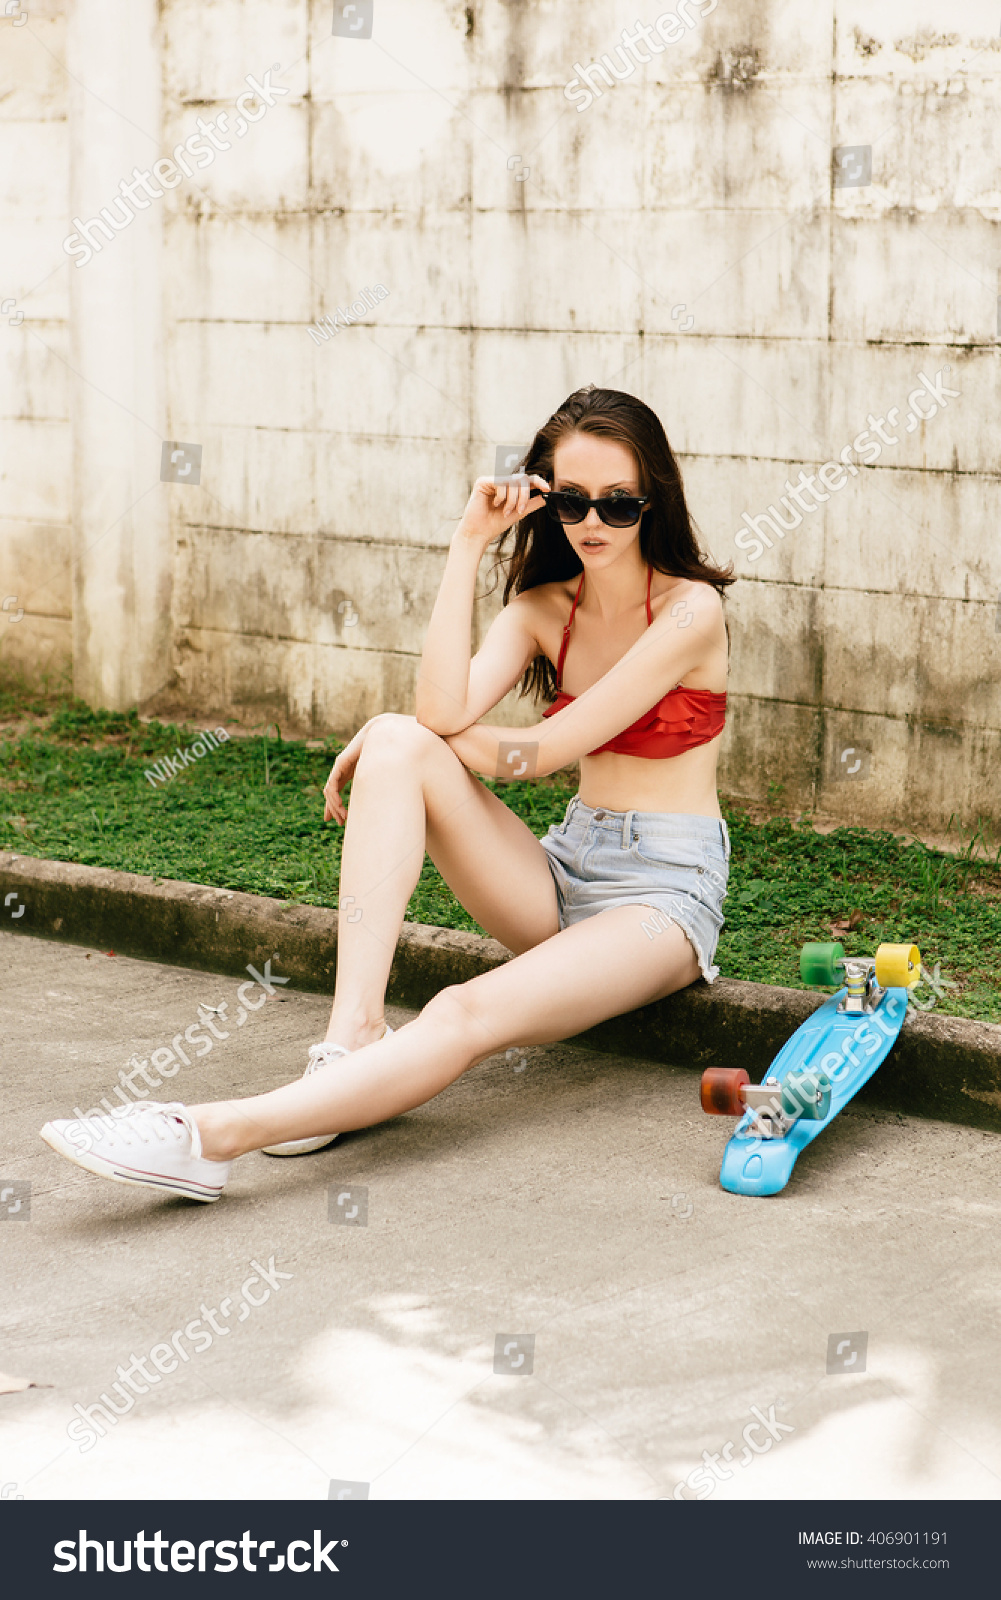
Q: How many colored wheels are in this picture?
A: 4